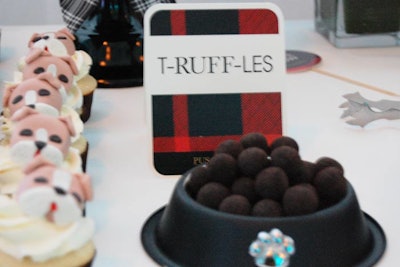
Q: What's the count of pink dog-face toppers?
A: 5